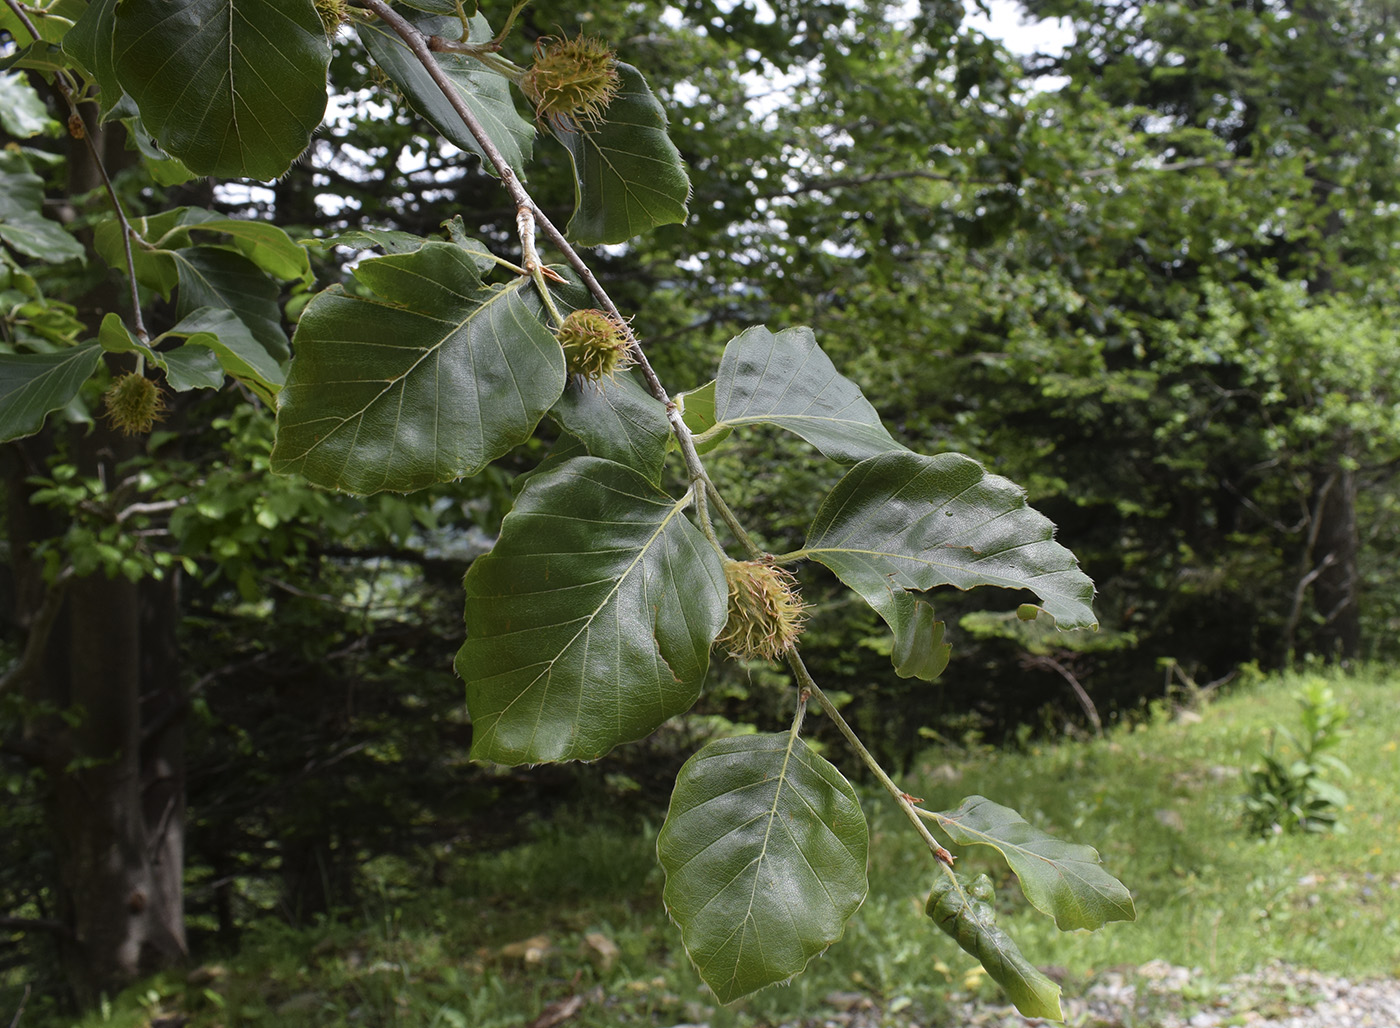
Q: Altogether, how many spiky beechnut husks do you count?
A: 5